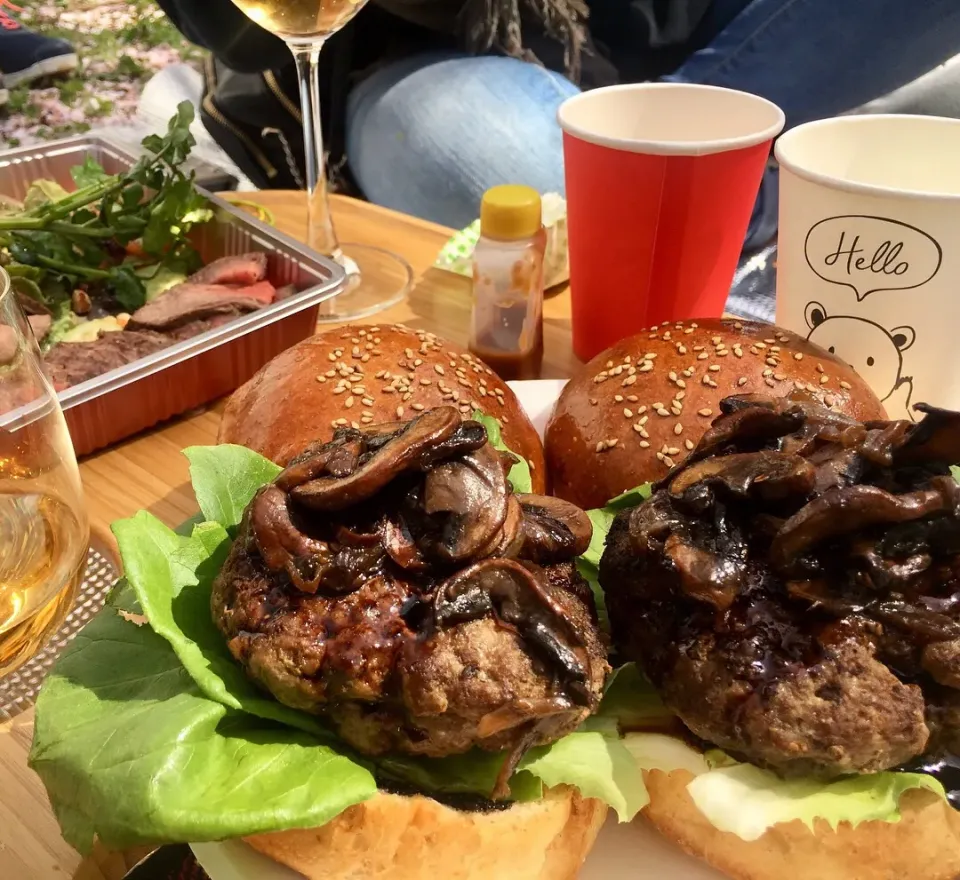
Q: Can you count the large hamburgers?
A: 2